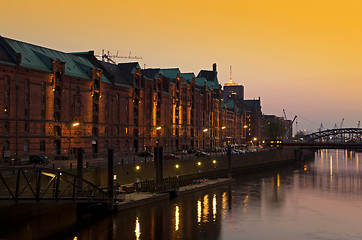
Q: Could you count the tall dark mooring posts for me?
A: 5